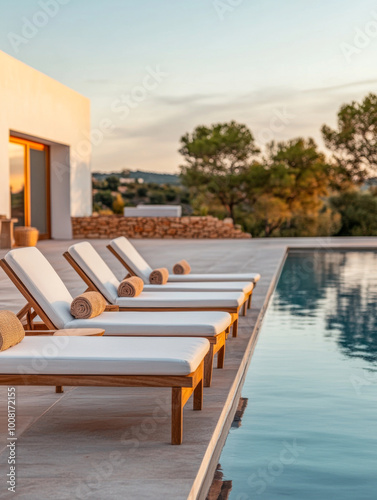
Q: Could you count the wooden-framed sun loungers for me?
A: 5